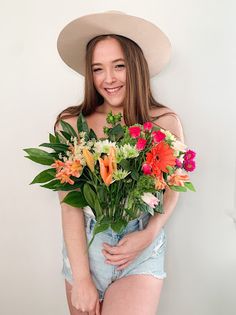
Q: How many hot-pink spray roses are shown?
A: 5